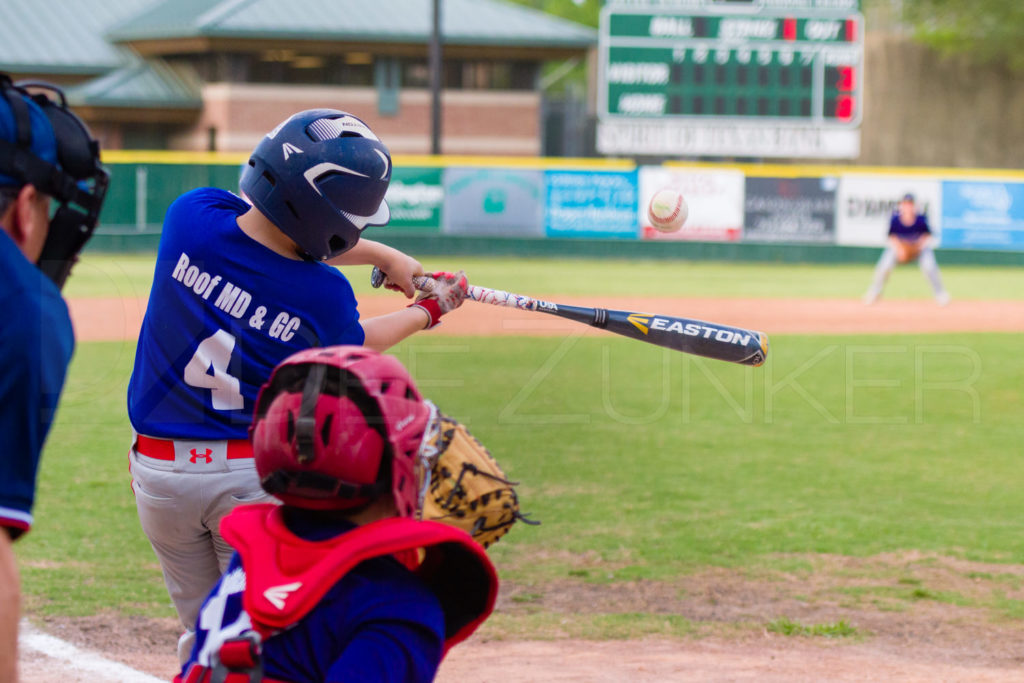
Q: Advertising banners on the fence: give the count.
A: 7